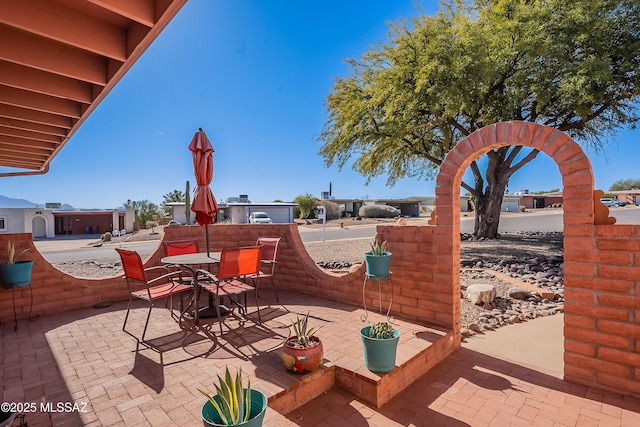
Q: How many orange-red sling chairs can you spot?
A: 4